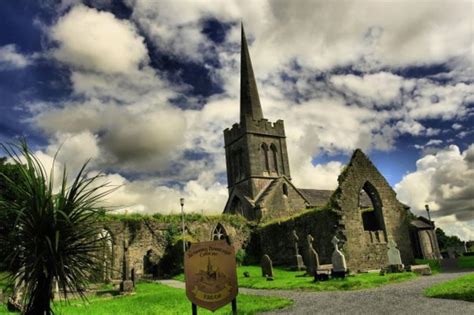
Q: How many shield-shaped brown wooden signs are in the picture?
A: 1